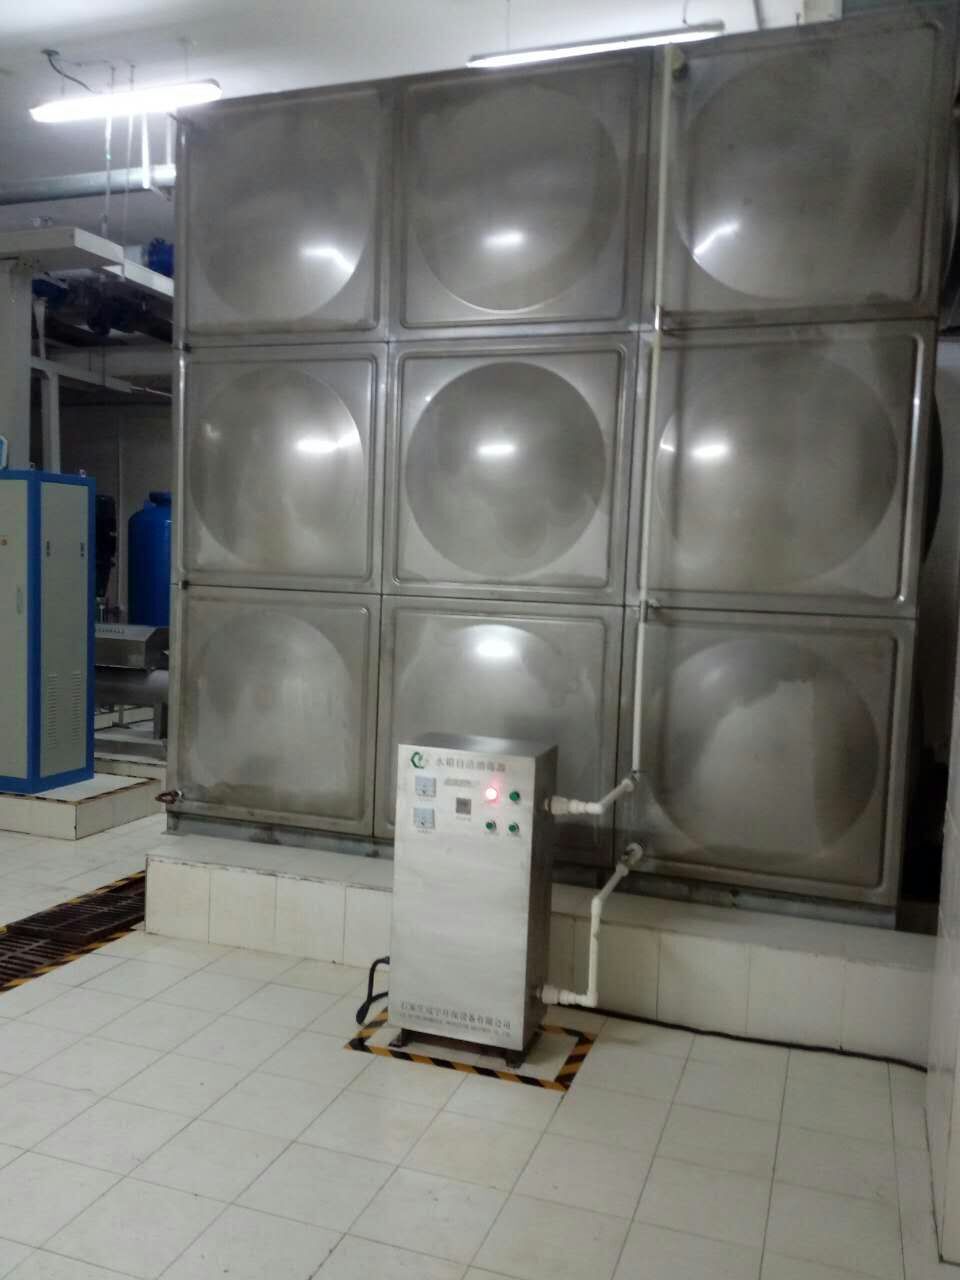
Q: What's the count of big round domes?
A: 9